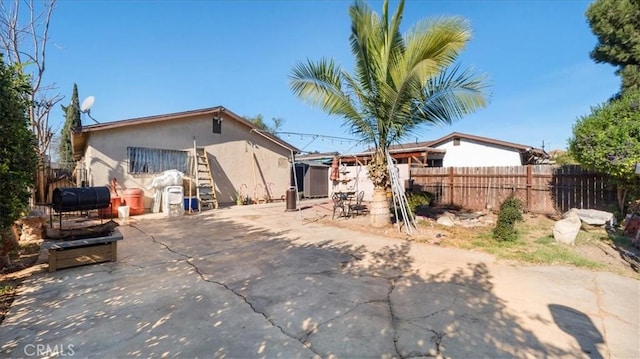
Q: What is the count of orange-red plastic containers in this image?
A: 2